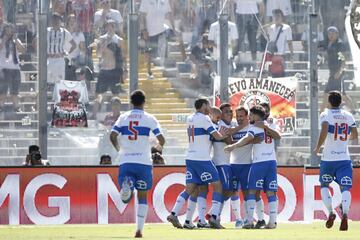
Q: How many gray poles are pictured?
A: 4